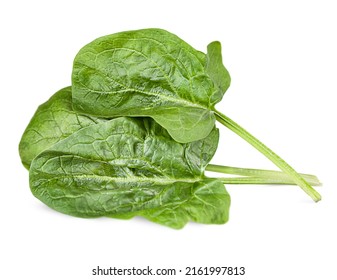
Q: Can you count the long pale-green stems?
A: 3